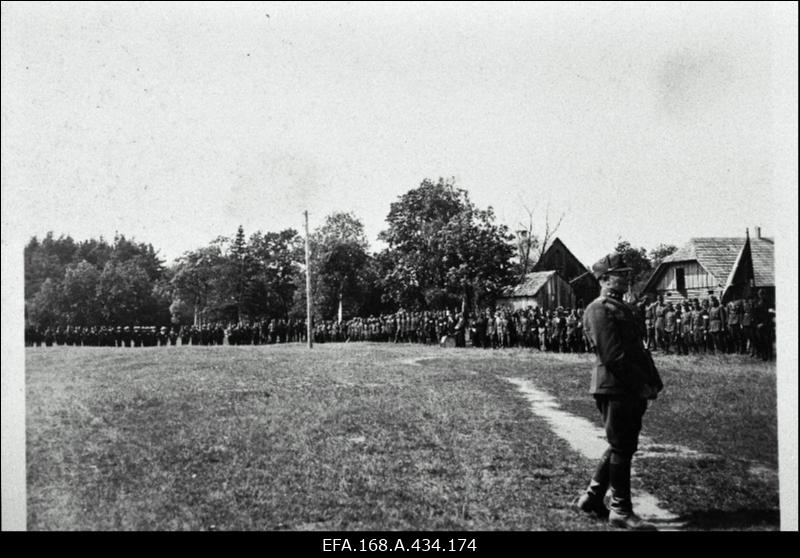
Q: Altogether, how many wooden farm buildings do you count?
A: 3